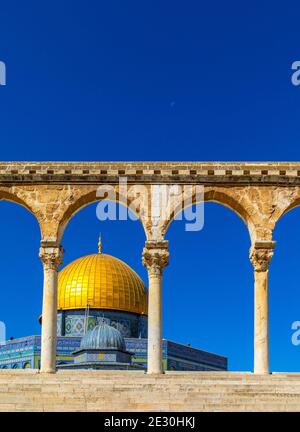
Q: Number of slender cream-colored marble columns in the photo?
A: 3